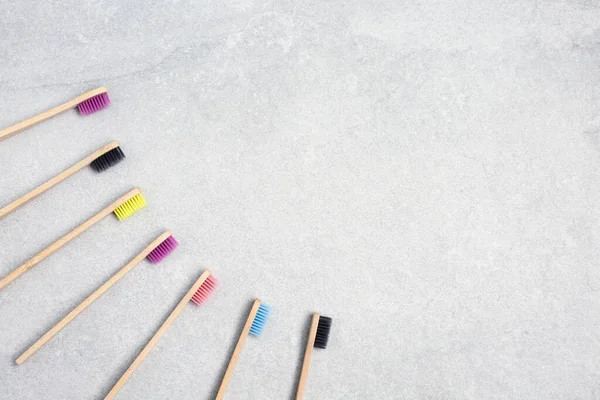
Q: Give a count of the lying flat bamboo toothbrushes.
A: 7